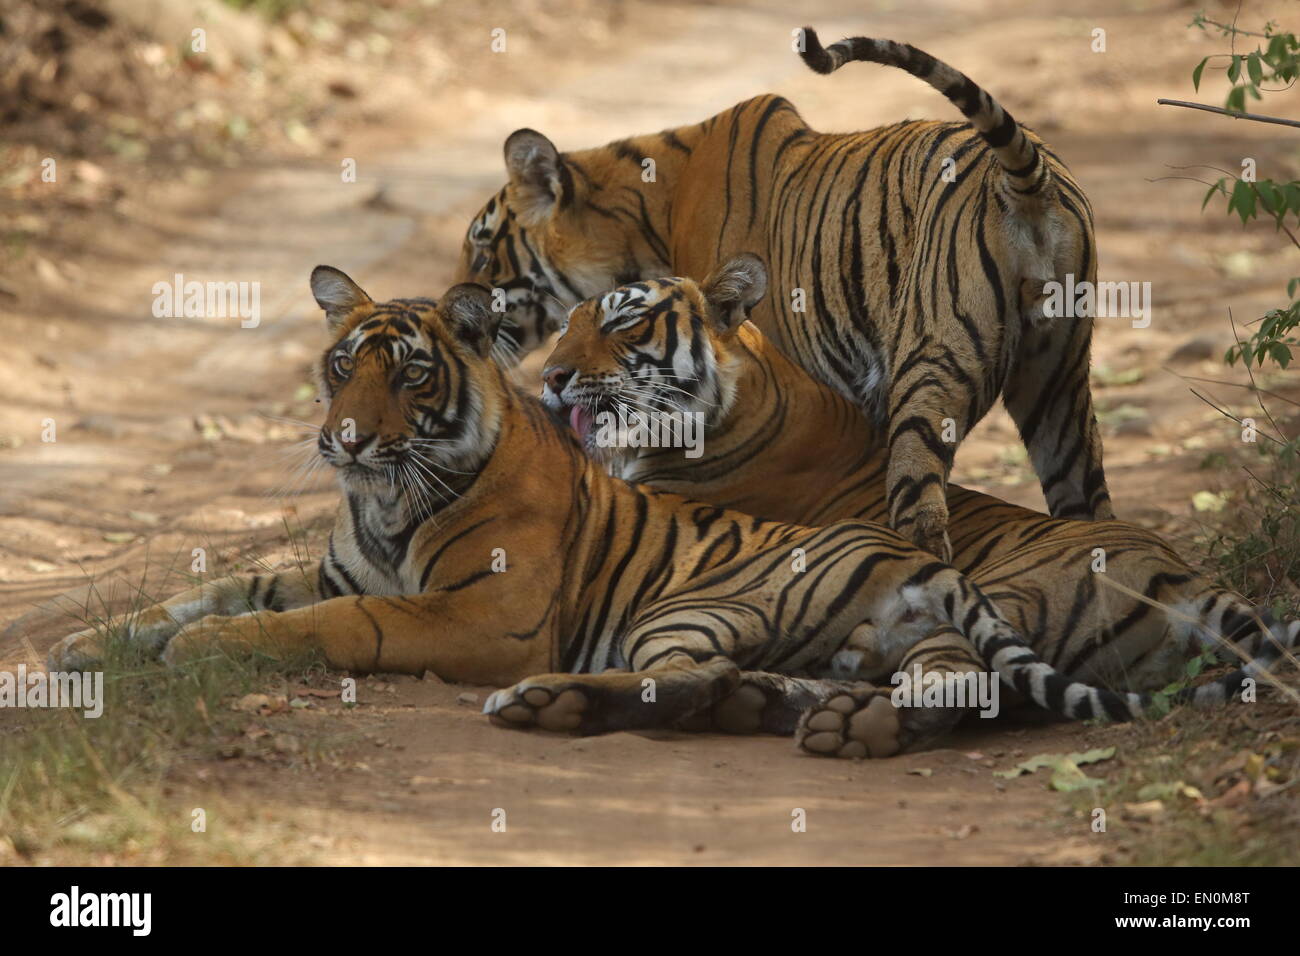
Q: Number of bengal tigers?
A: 3